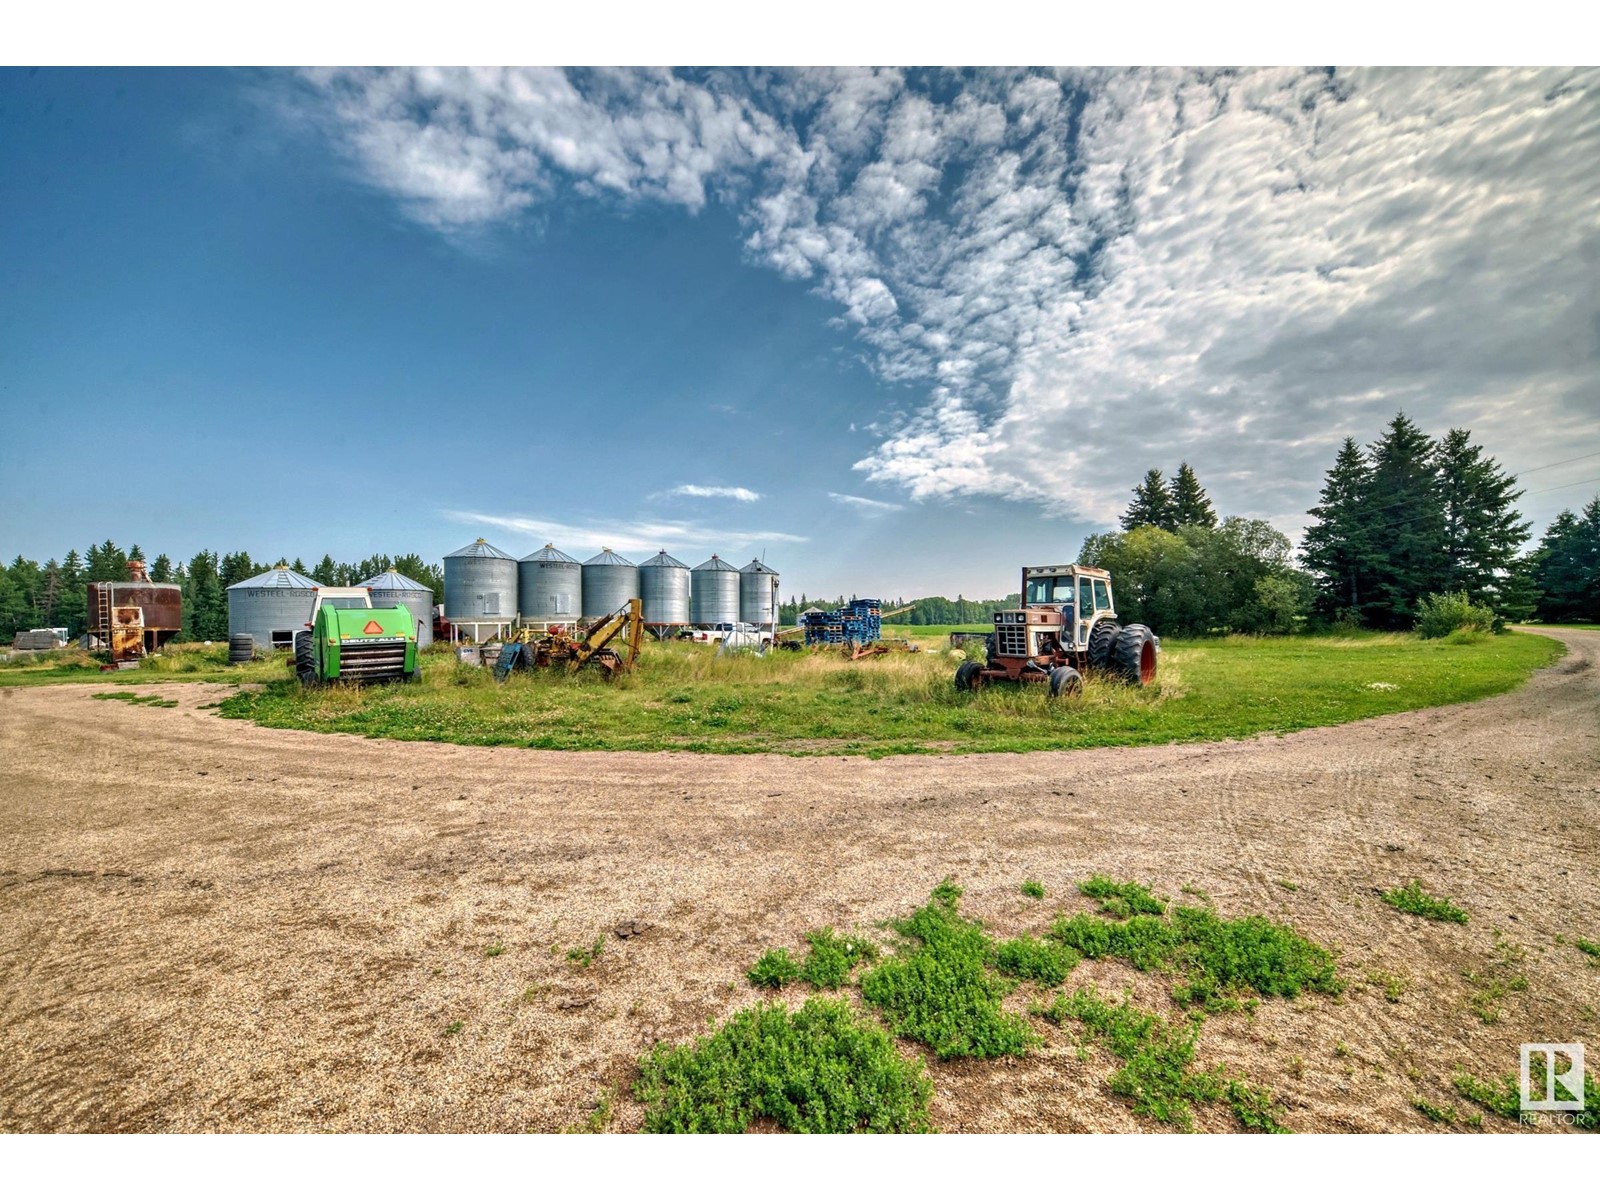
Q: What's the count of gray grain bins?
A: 8